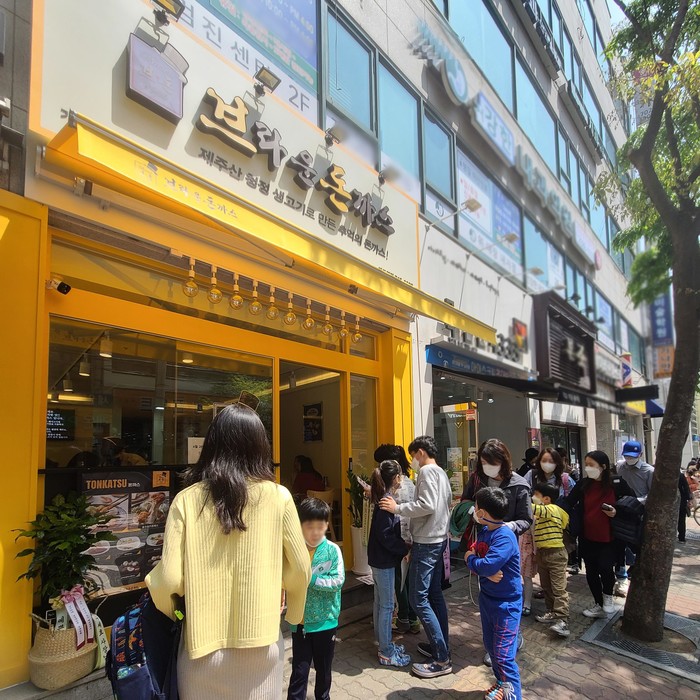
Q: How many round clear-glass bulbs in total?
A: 10